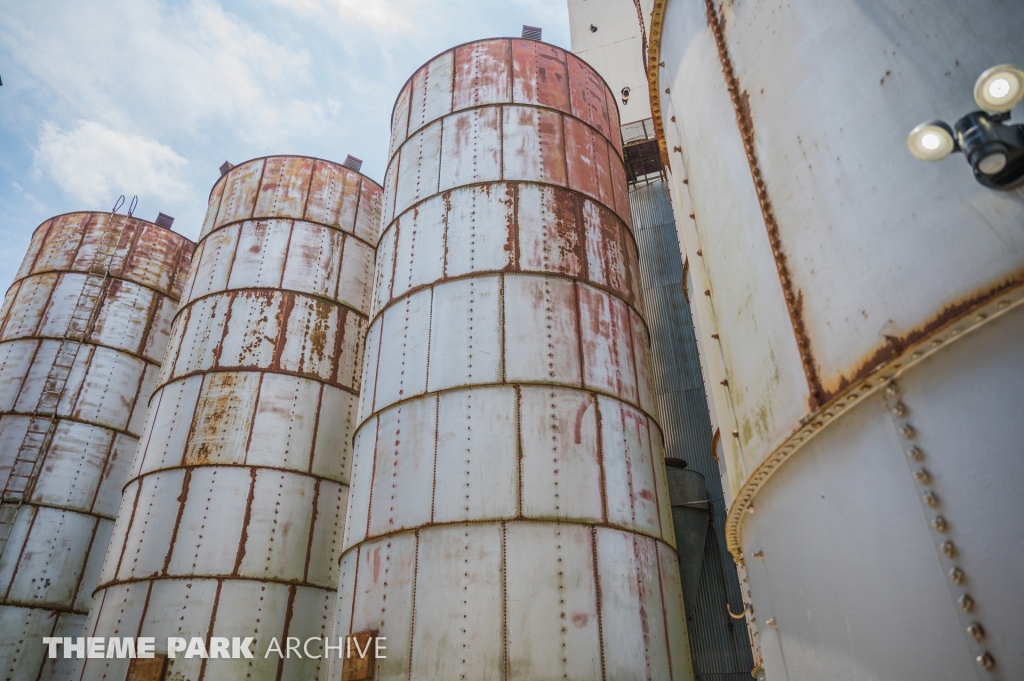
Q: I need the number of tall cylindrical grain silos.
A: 4